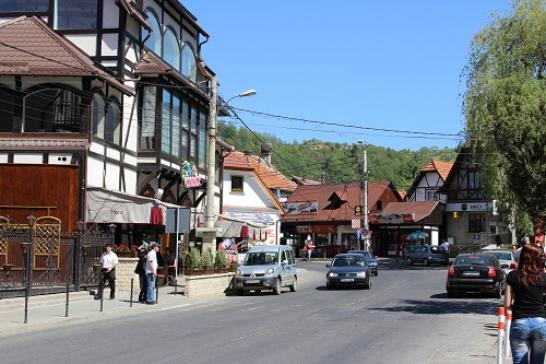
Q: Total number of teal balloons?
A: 0